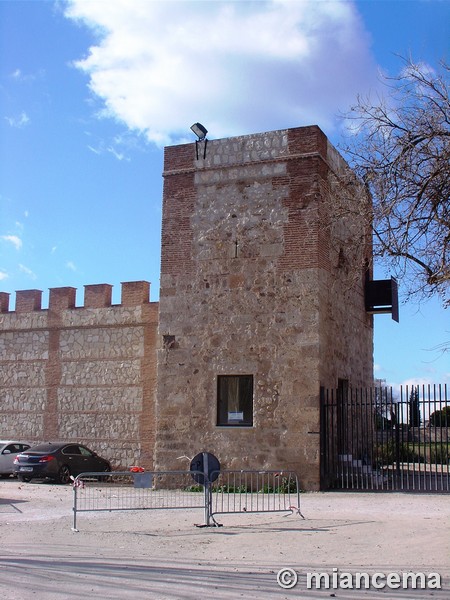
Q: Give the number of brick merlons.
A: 5